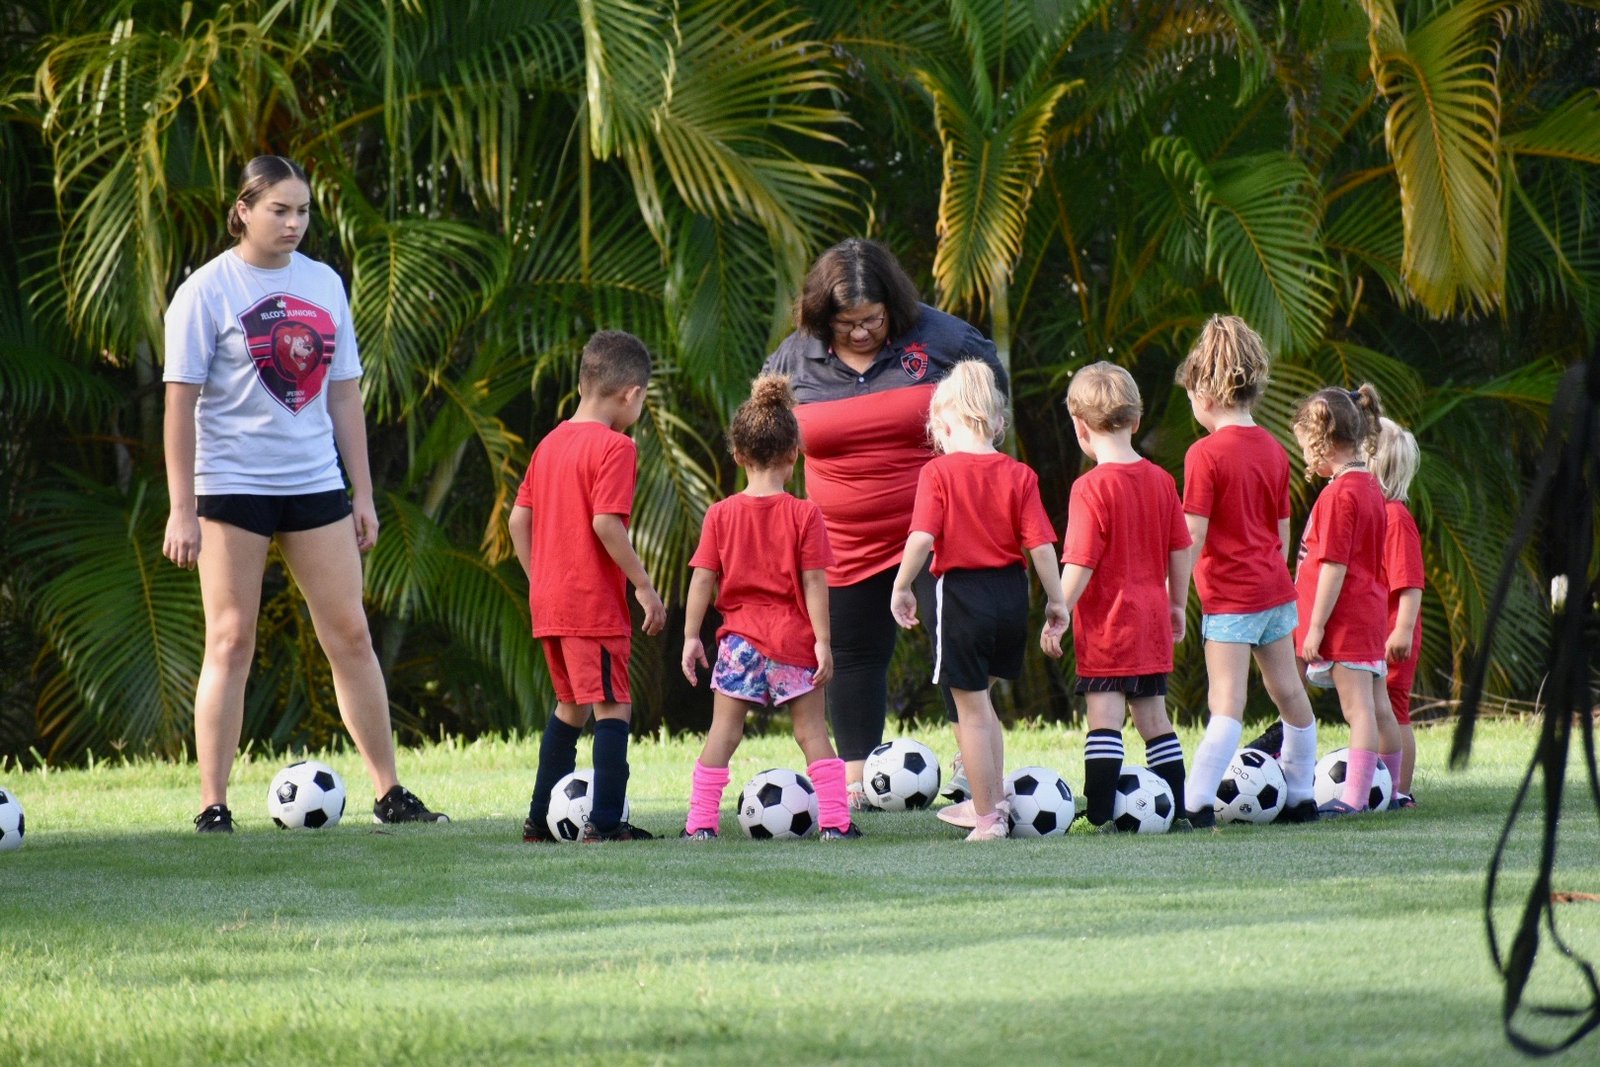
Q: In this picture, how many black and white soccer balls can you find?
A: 9